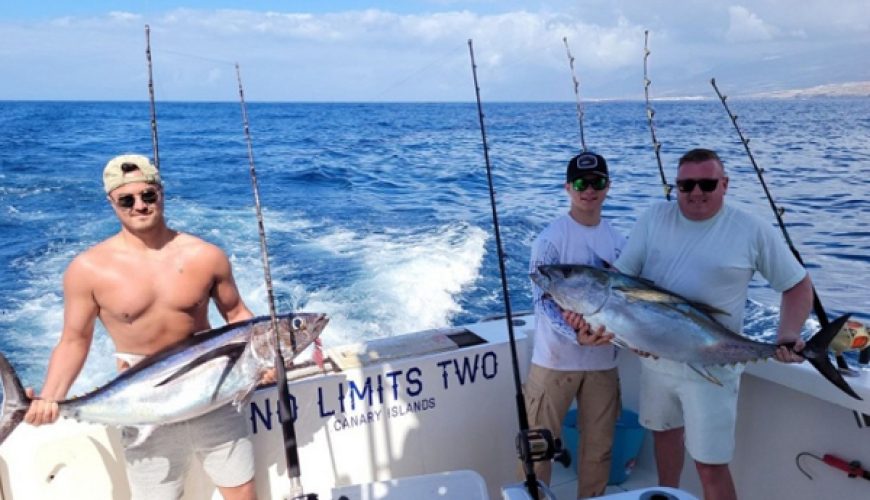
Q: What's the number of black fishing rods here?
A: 6